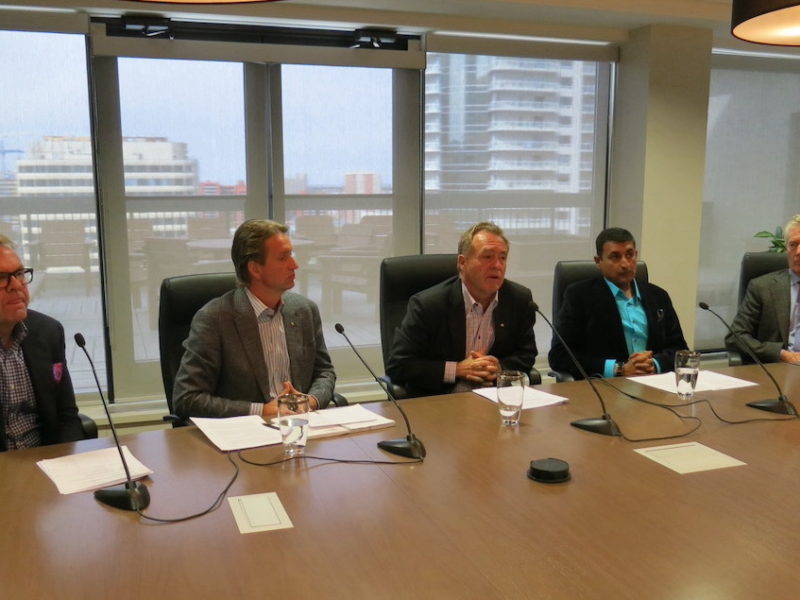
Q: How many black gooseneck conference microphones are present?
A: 4